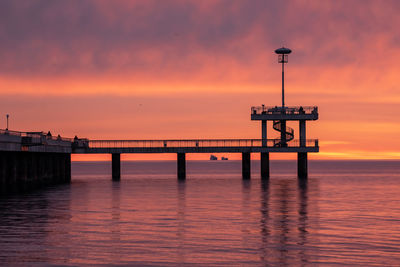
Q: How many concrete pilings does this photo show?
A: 5